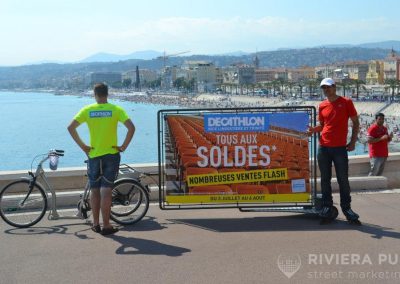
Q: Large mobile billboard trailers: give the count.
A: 1